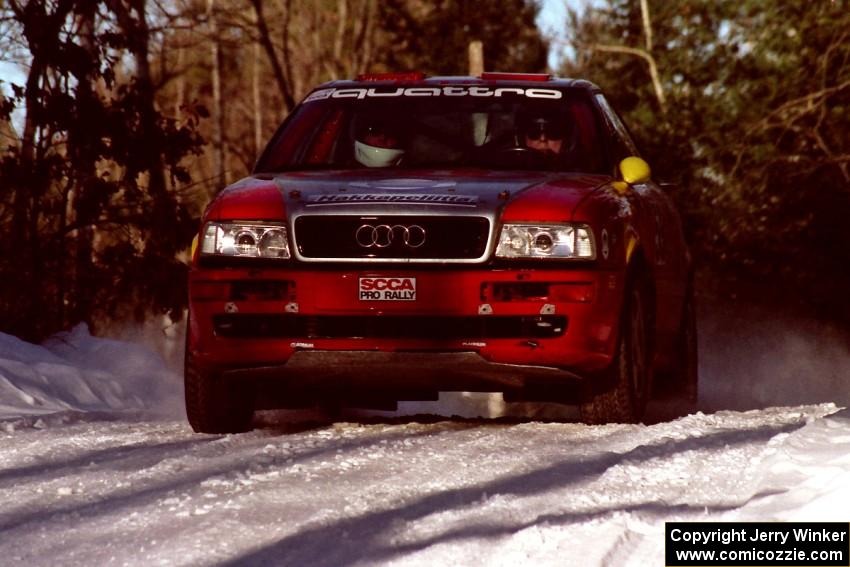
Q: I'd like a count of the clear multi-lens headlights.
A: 2